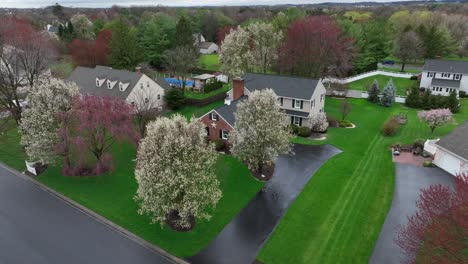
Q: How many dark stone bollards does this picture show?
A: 0